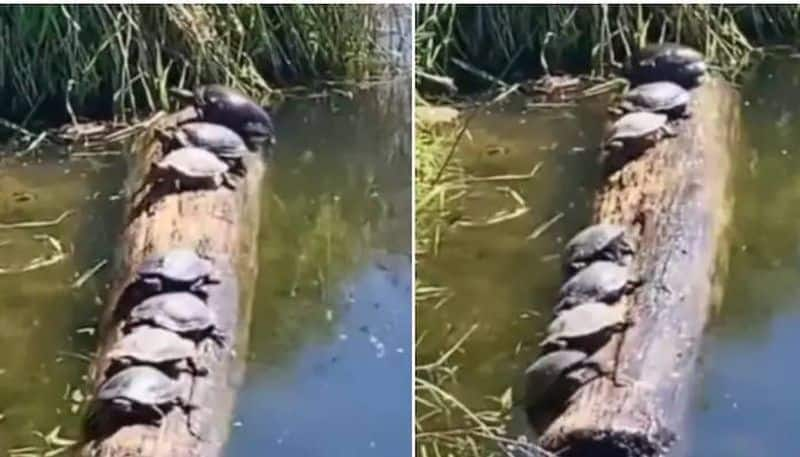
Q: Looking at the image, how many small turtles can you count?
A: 12